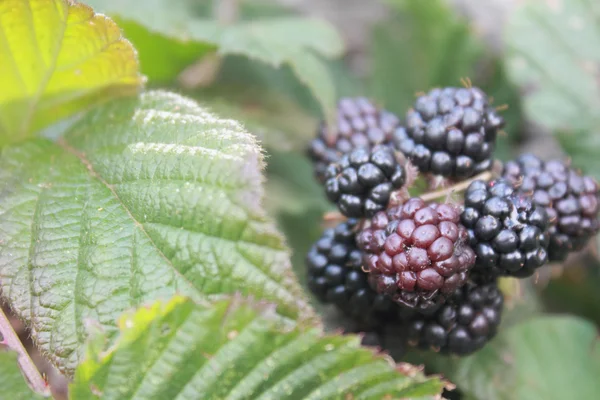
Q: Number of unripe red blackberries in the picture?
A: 1